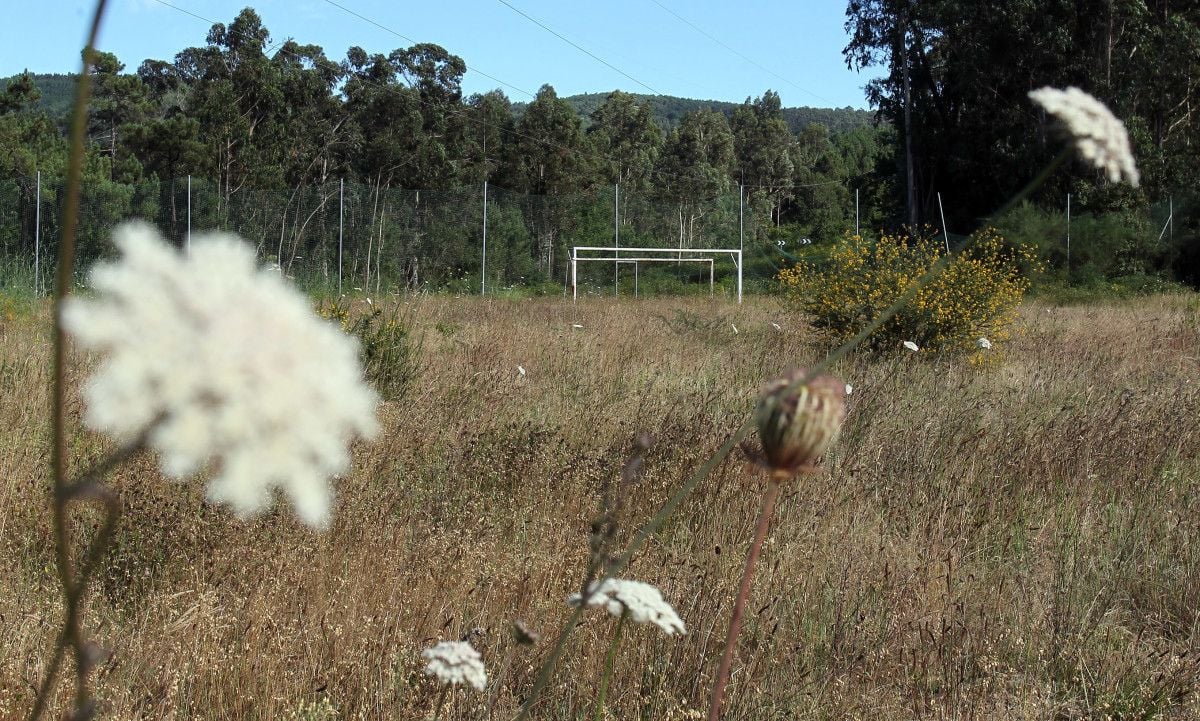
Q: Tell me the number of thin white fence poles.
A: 10